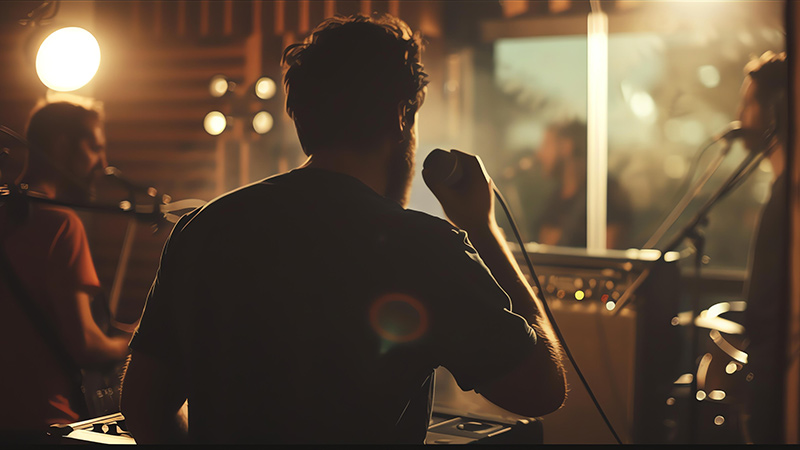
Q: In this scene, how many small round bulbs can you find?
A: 4